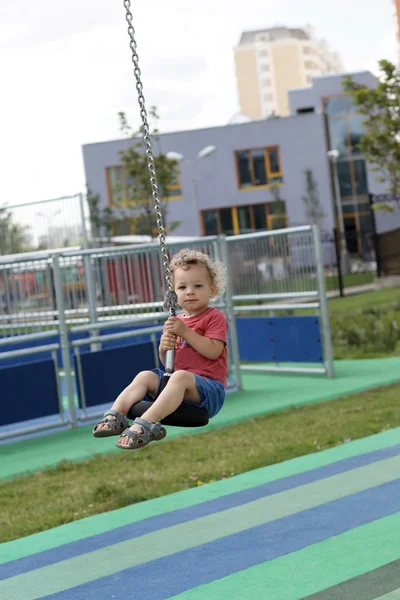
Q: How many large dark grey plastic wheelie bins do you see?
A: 0